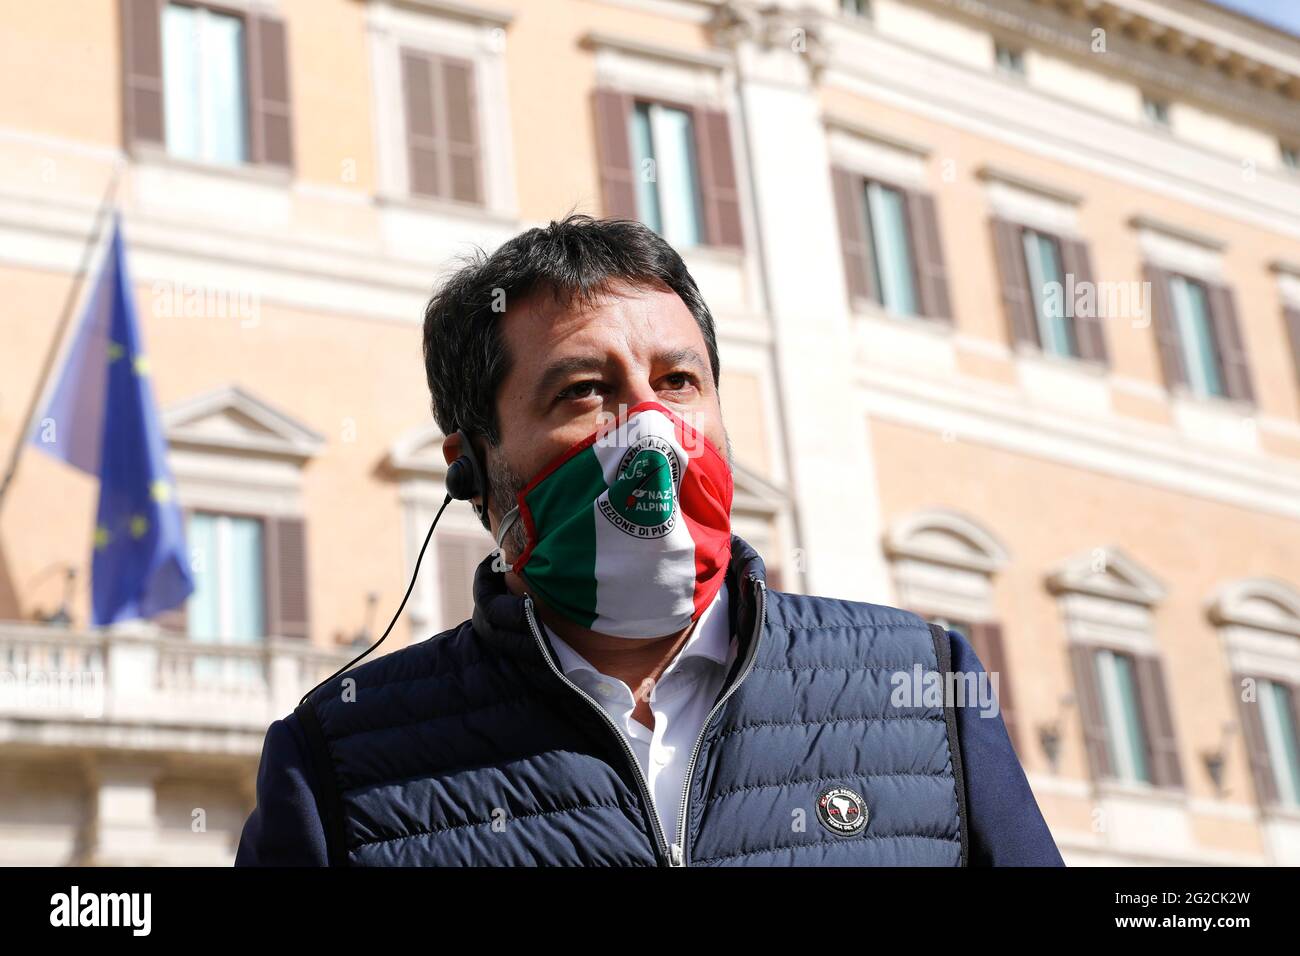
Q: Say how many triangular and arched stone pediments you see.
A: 6